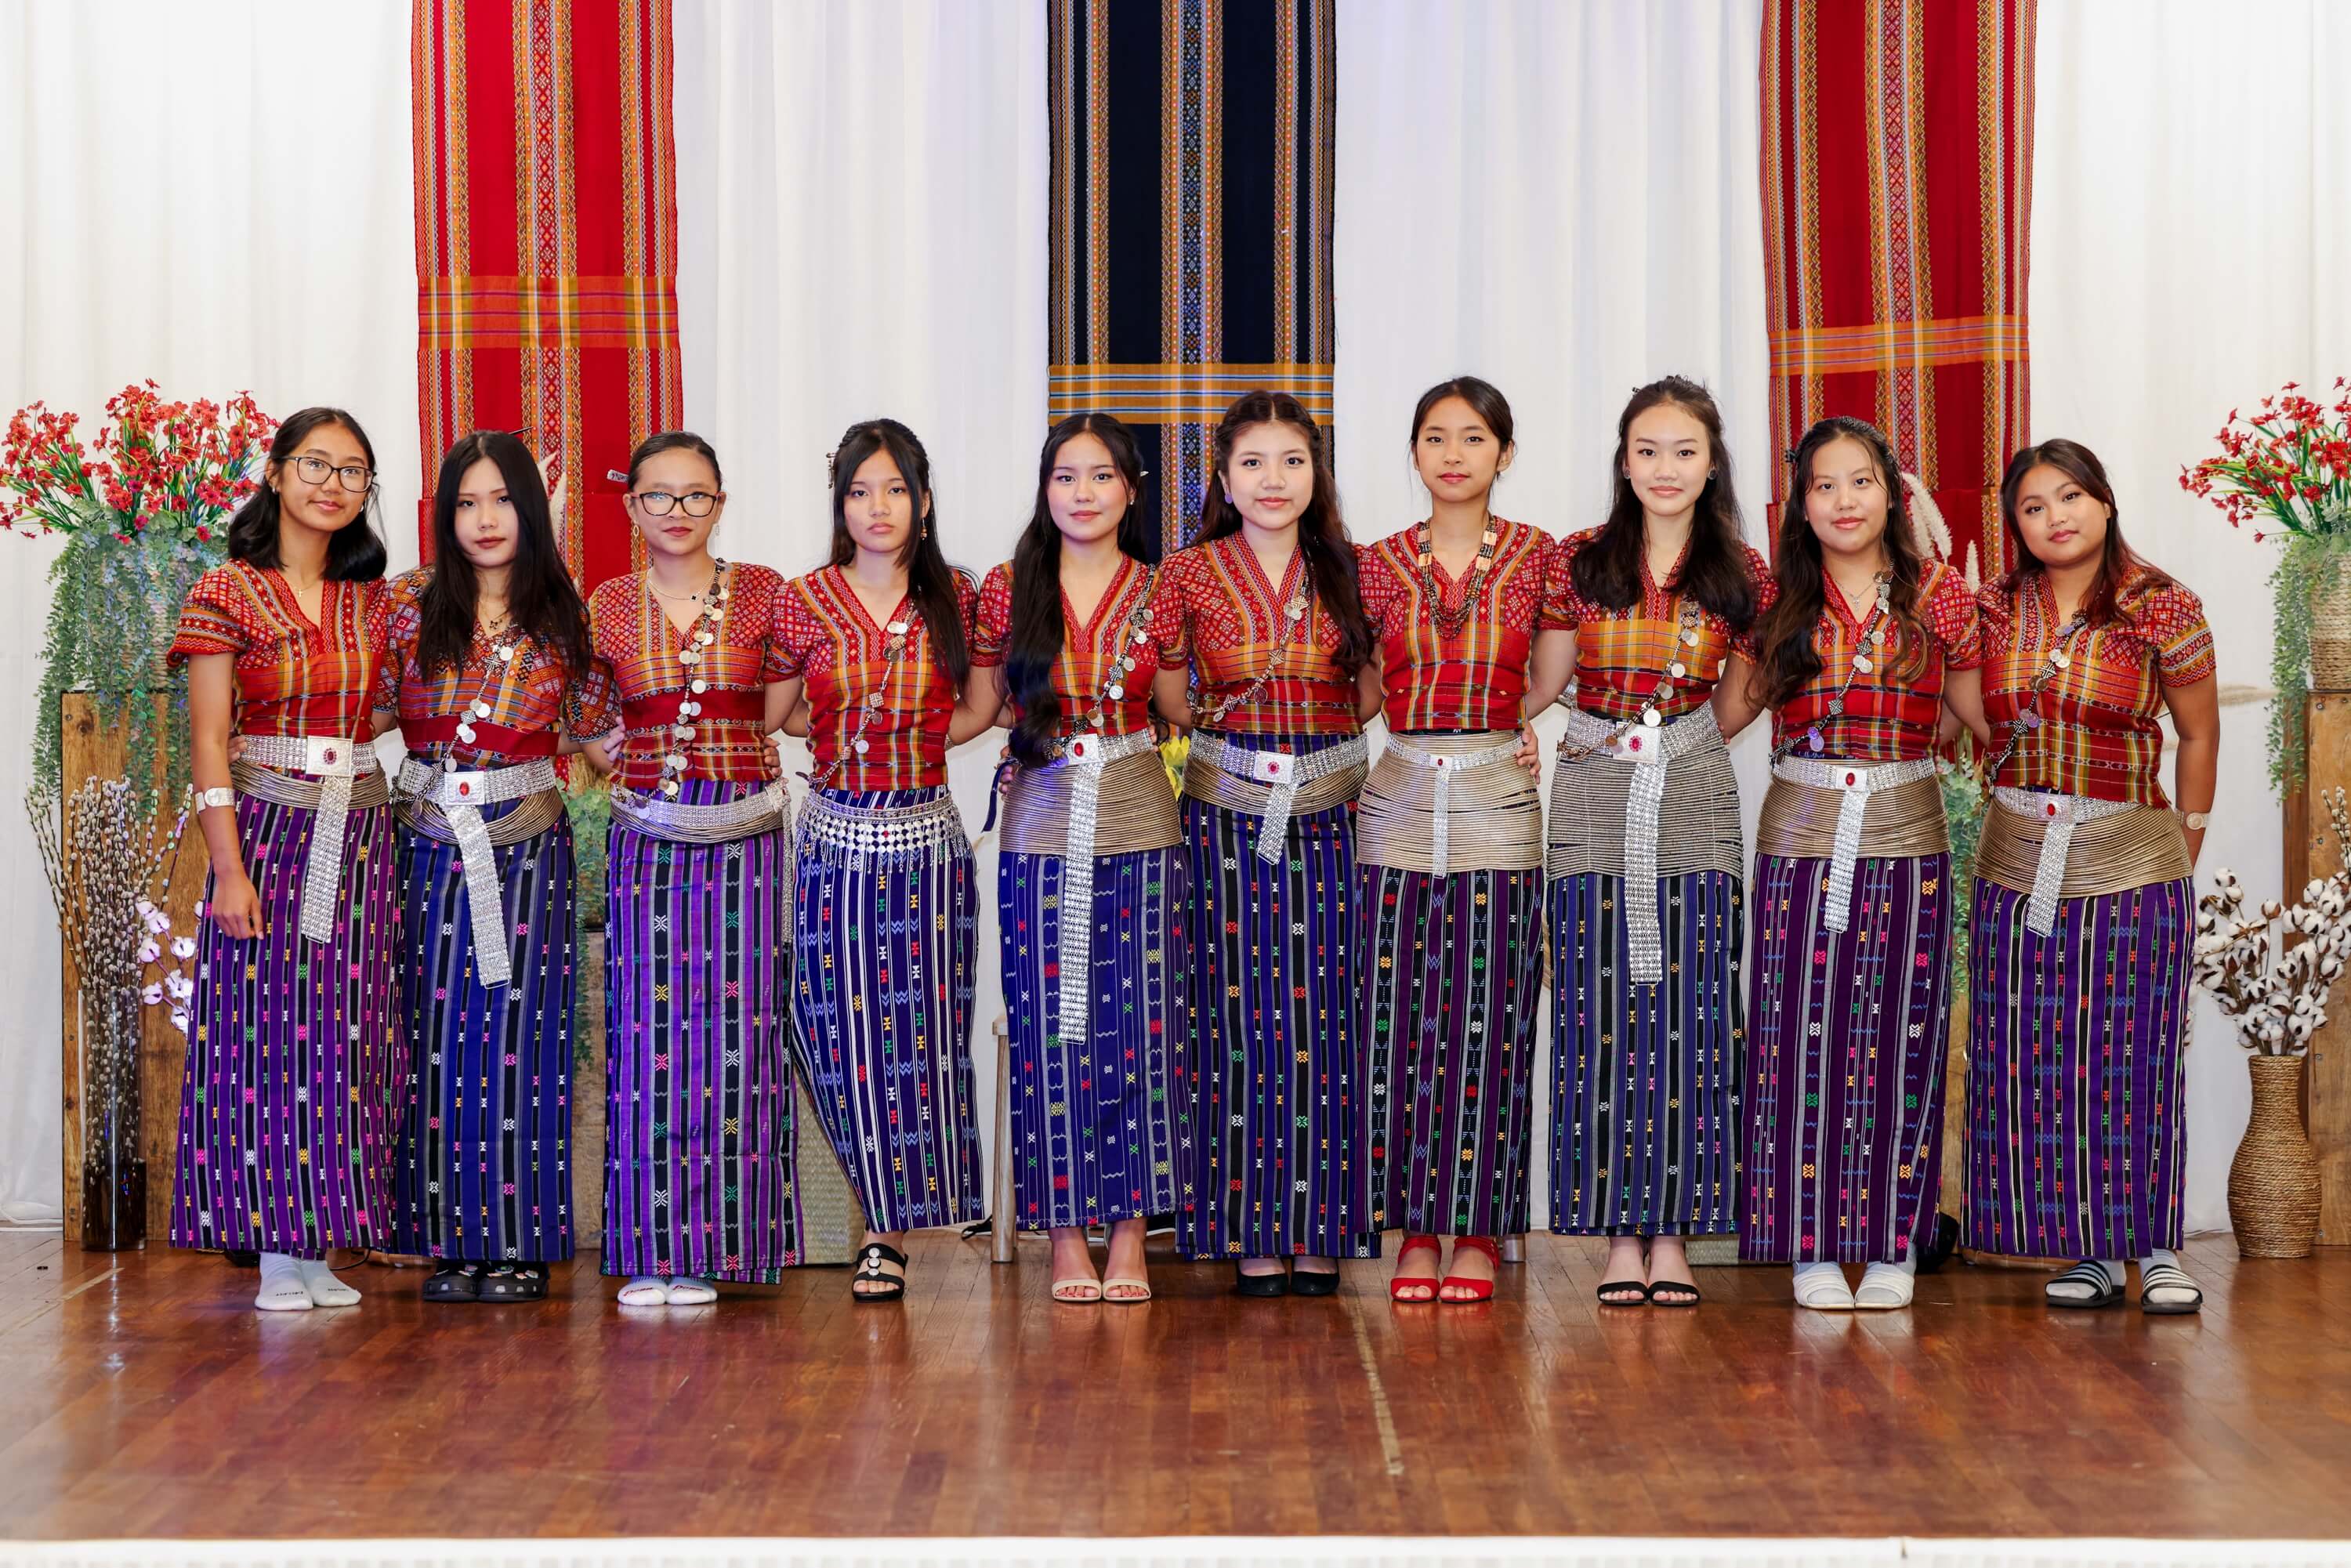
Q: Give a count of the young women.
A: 10